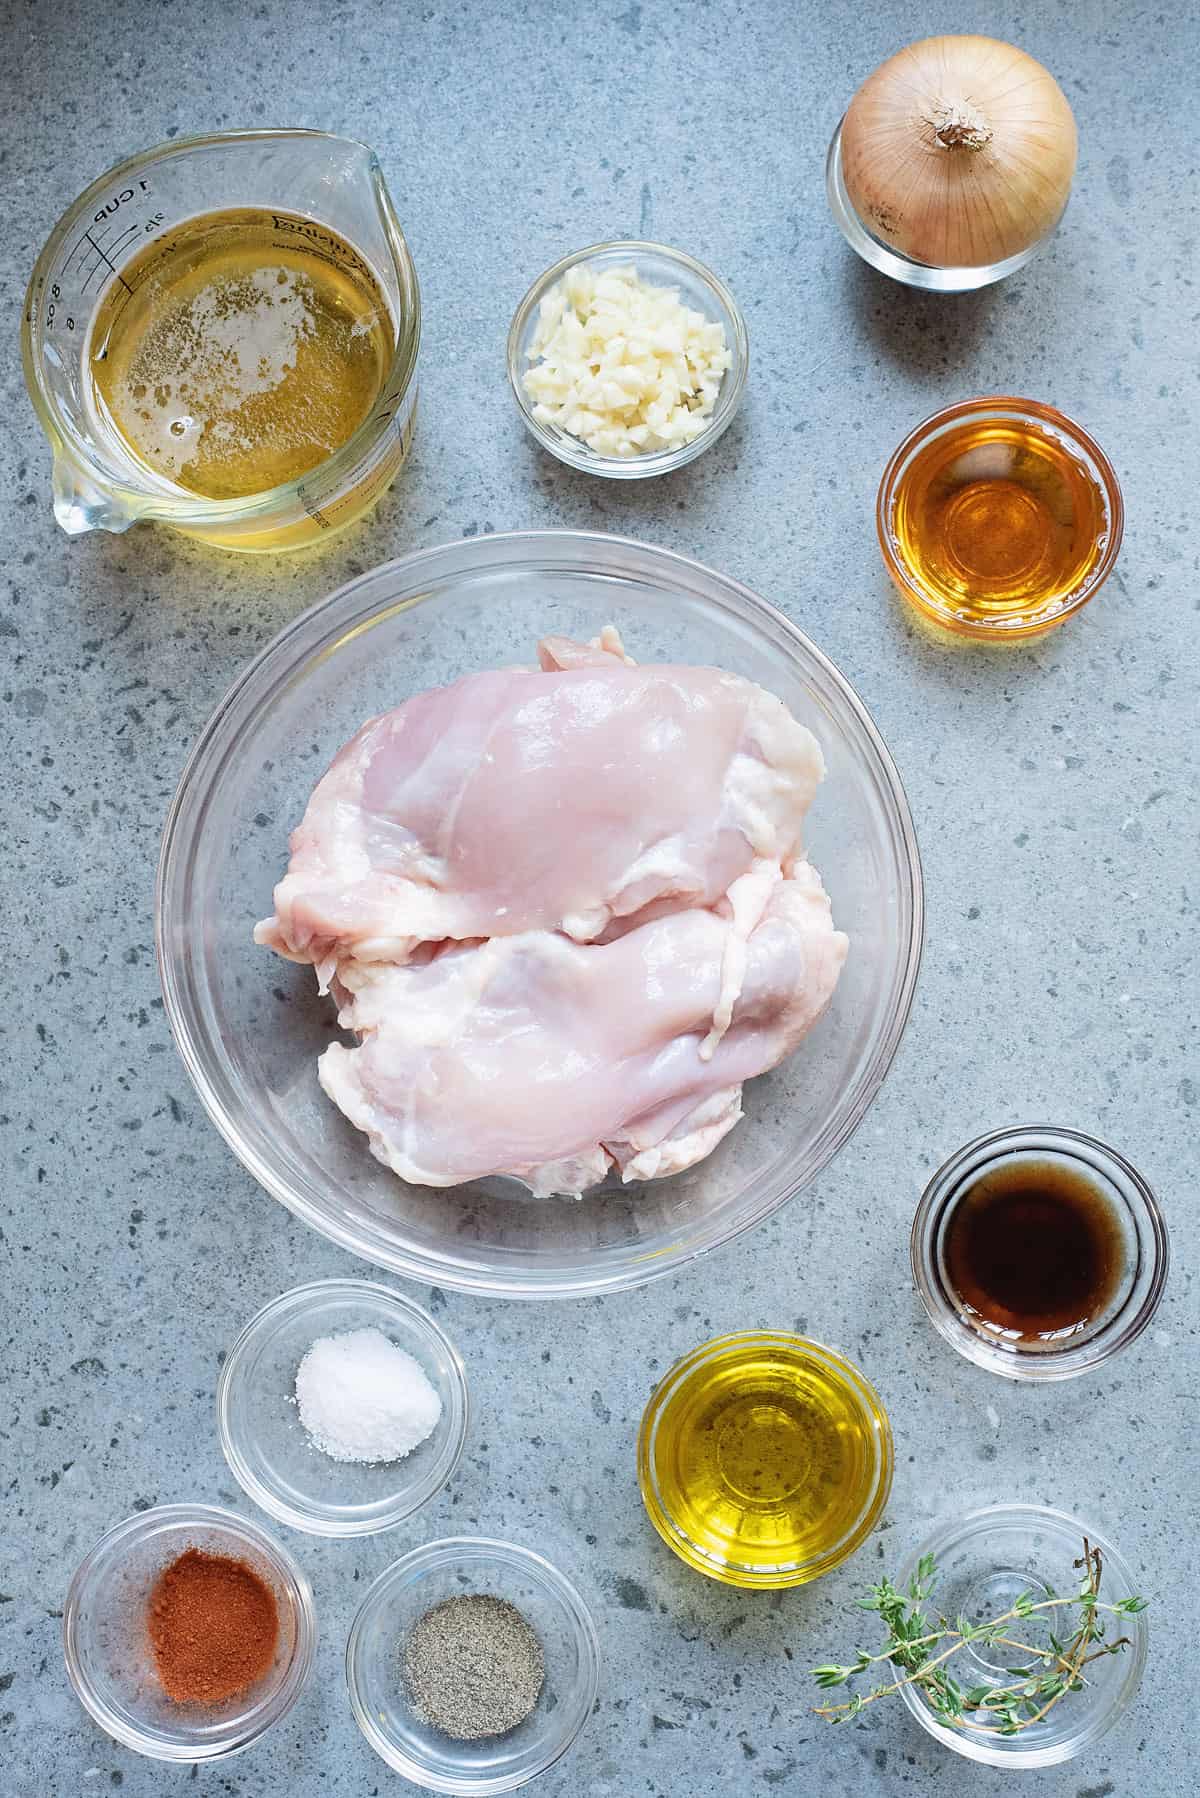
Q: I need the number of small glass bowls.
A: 9